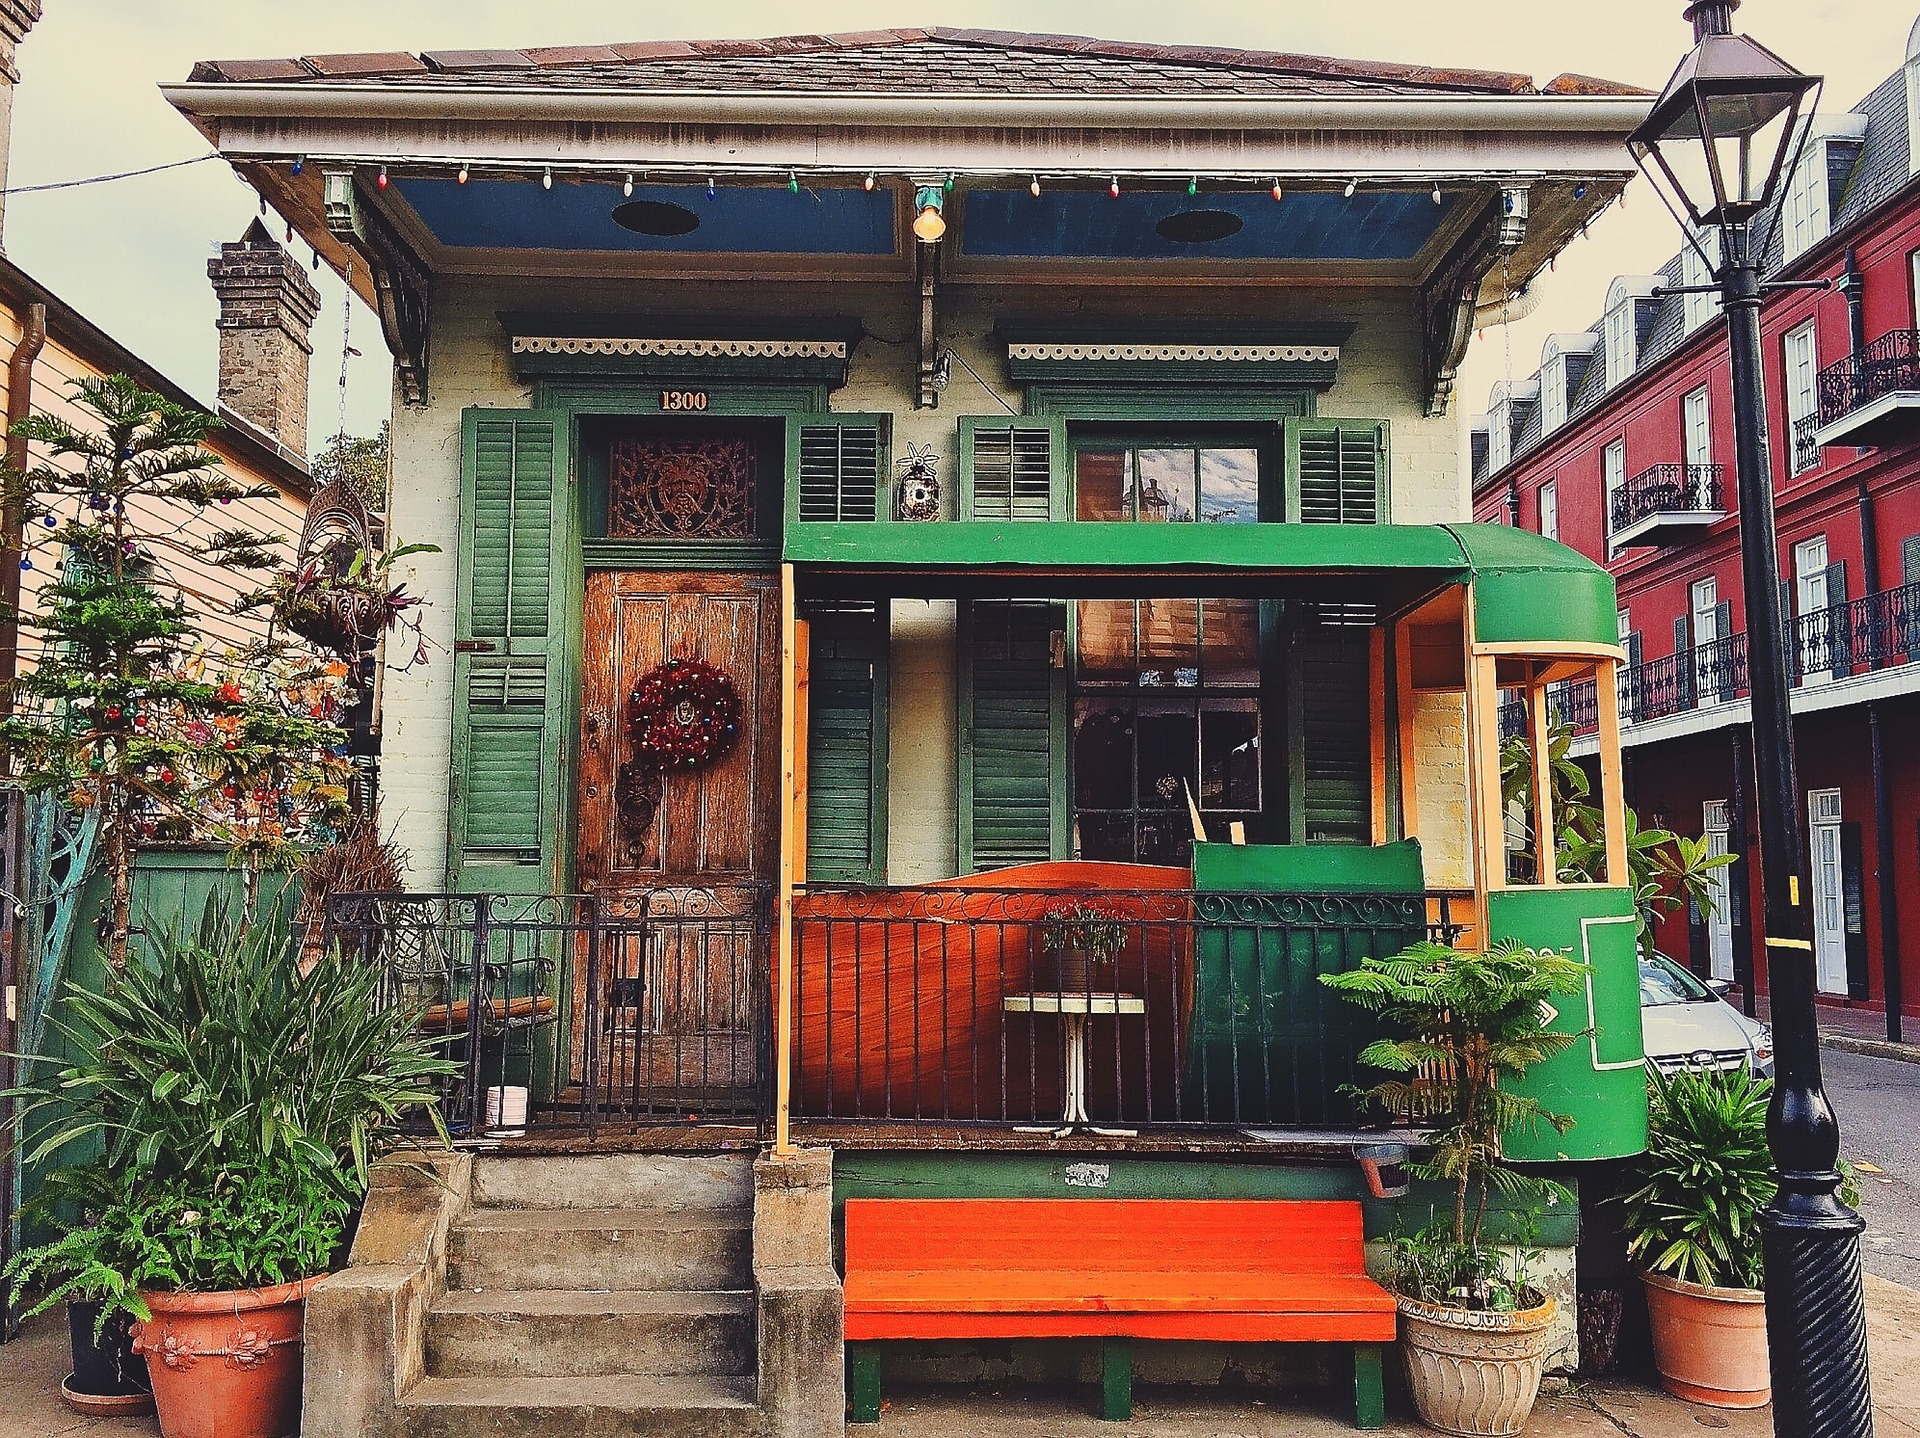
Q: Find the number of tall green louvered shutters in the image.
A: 4